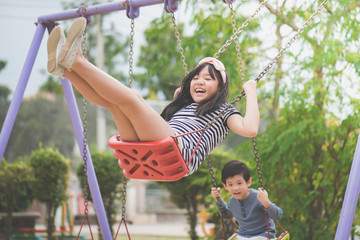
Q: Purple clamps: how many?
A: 4